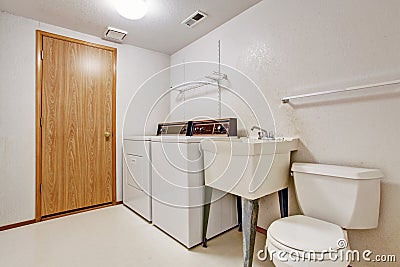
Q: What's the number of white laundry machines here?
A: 2